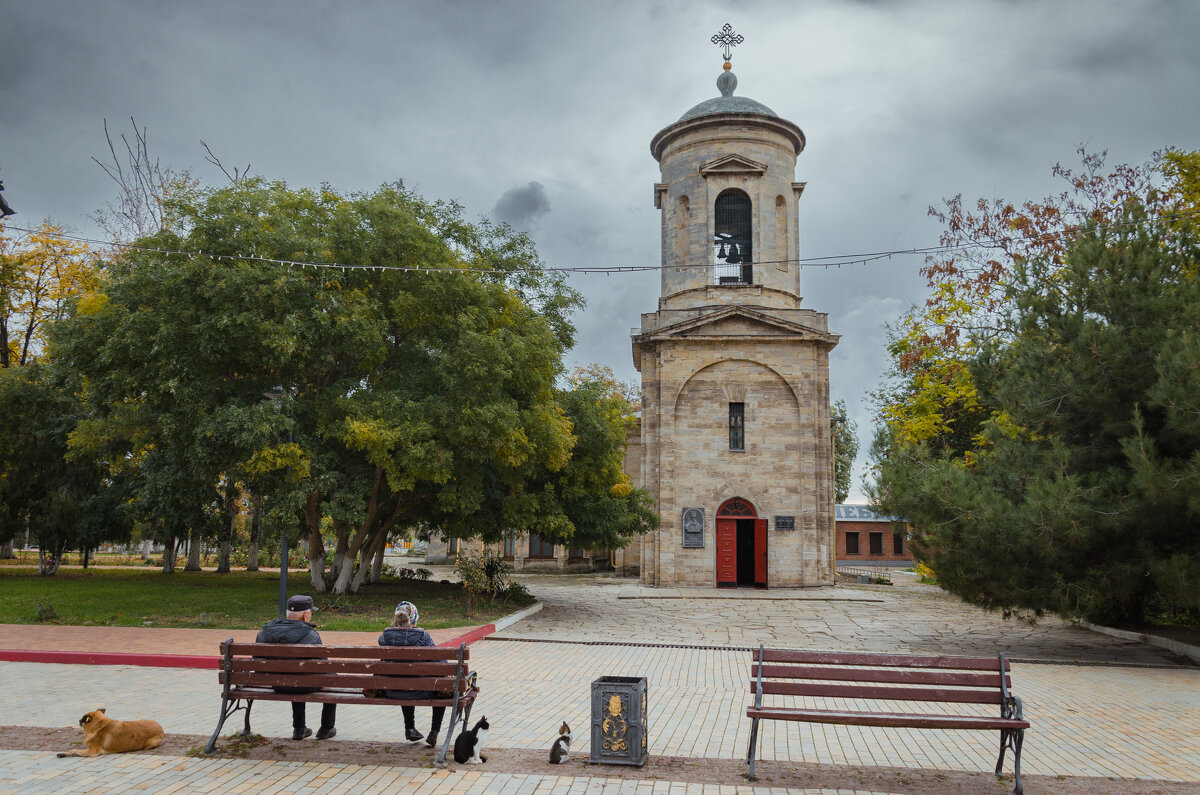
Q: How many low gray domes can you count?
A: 1